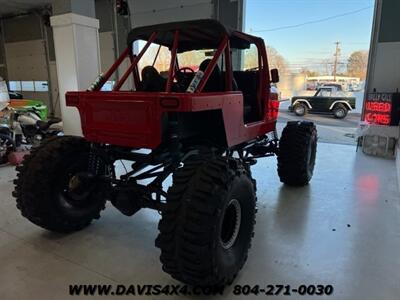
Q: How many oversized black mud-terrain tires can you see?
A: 3